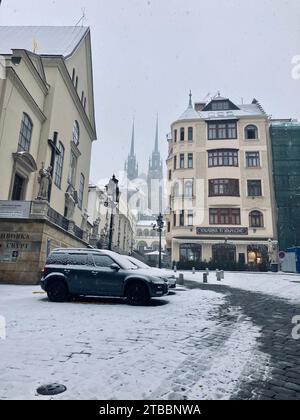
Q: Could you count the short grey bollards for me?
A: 8